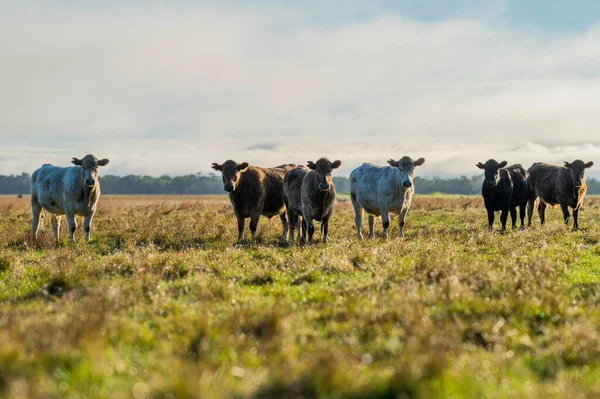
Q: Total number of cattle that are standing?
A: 6